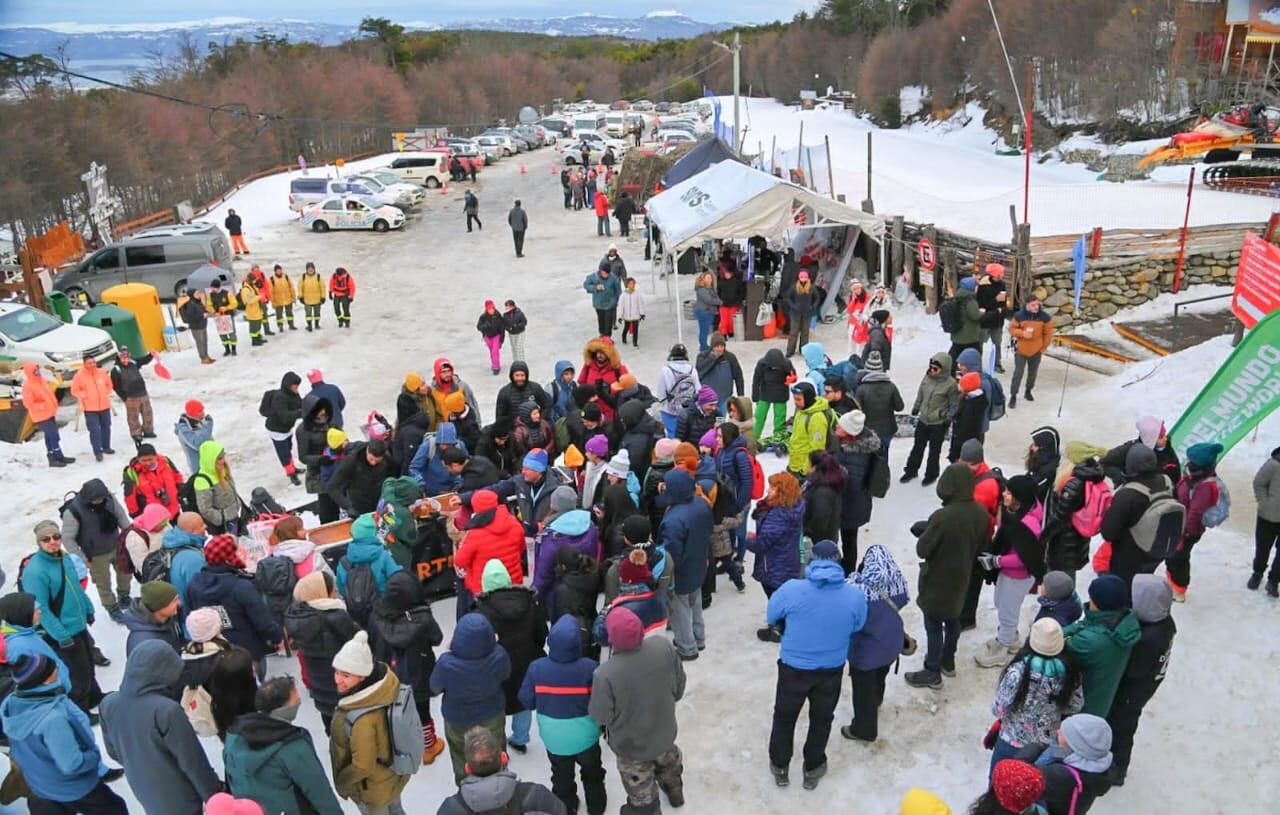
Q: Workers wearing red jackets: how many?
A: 2